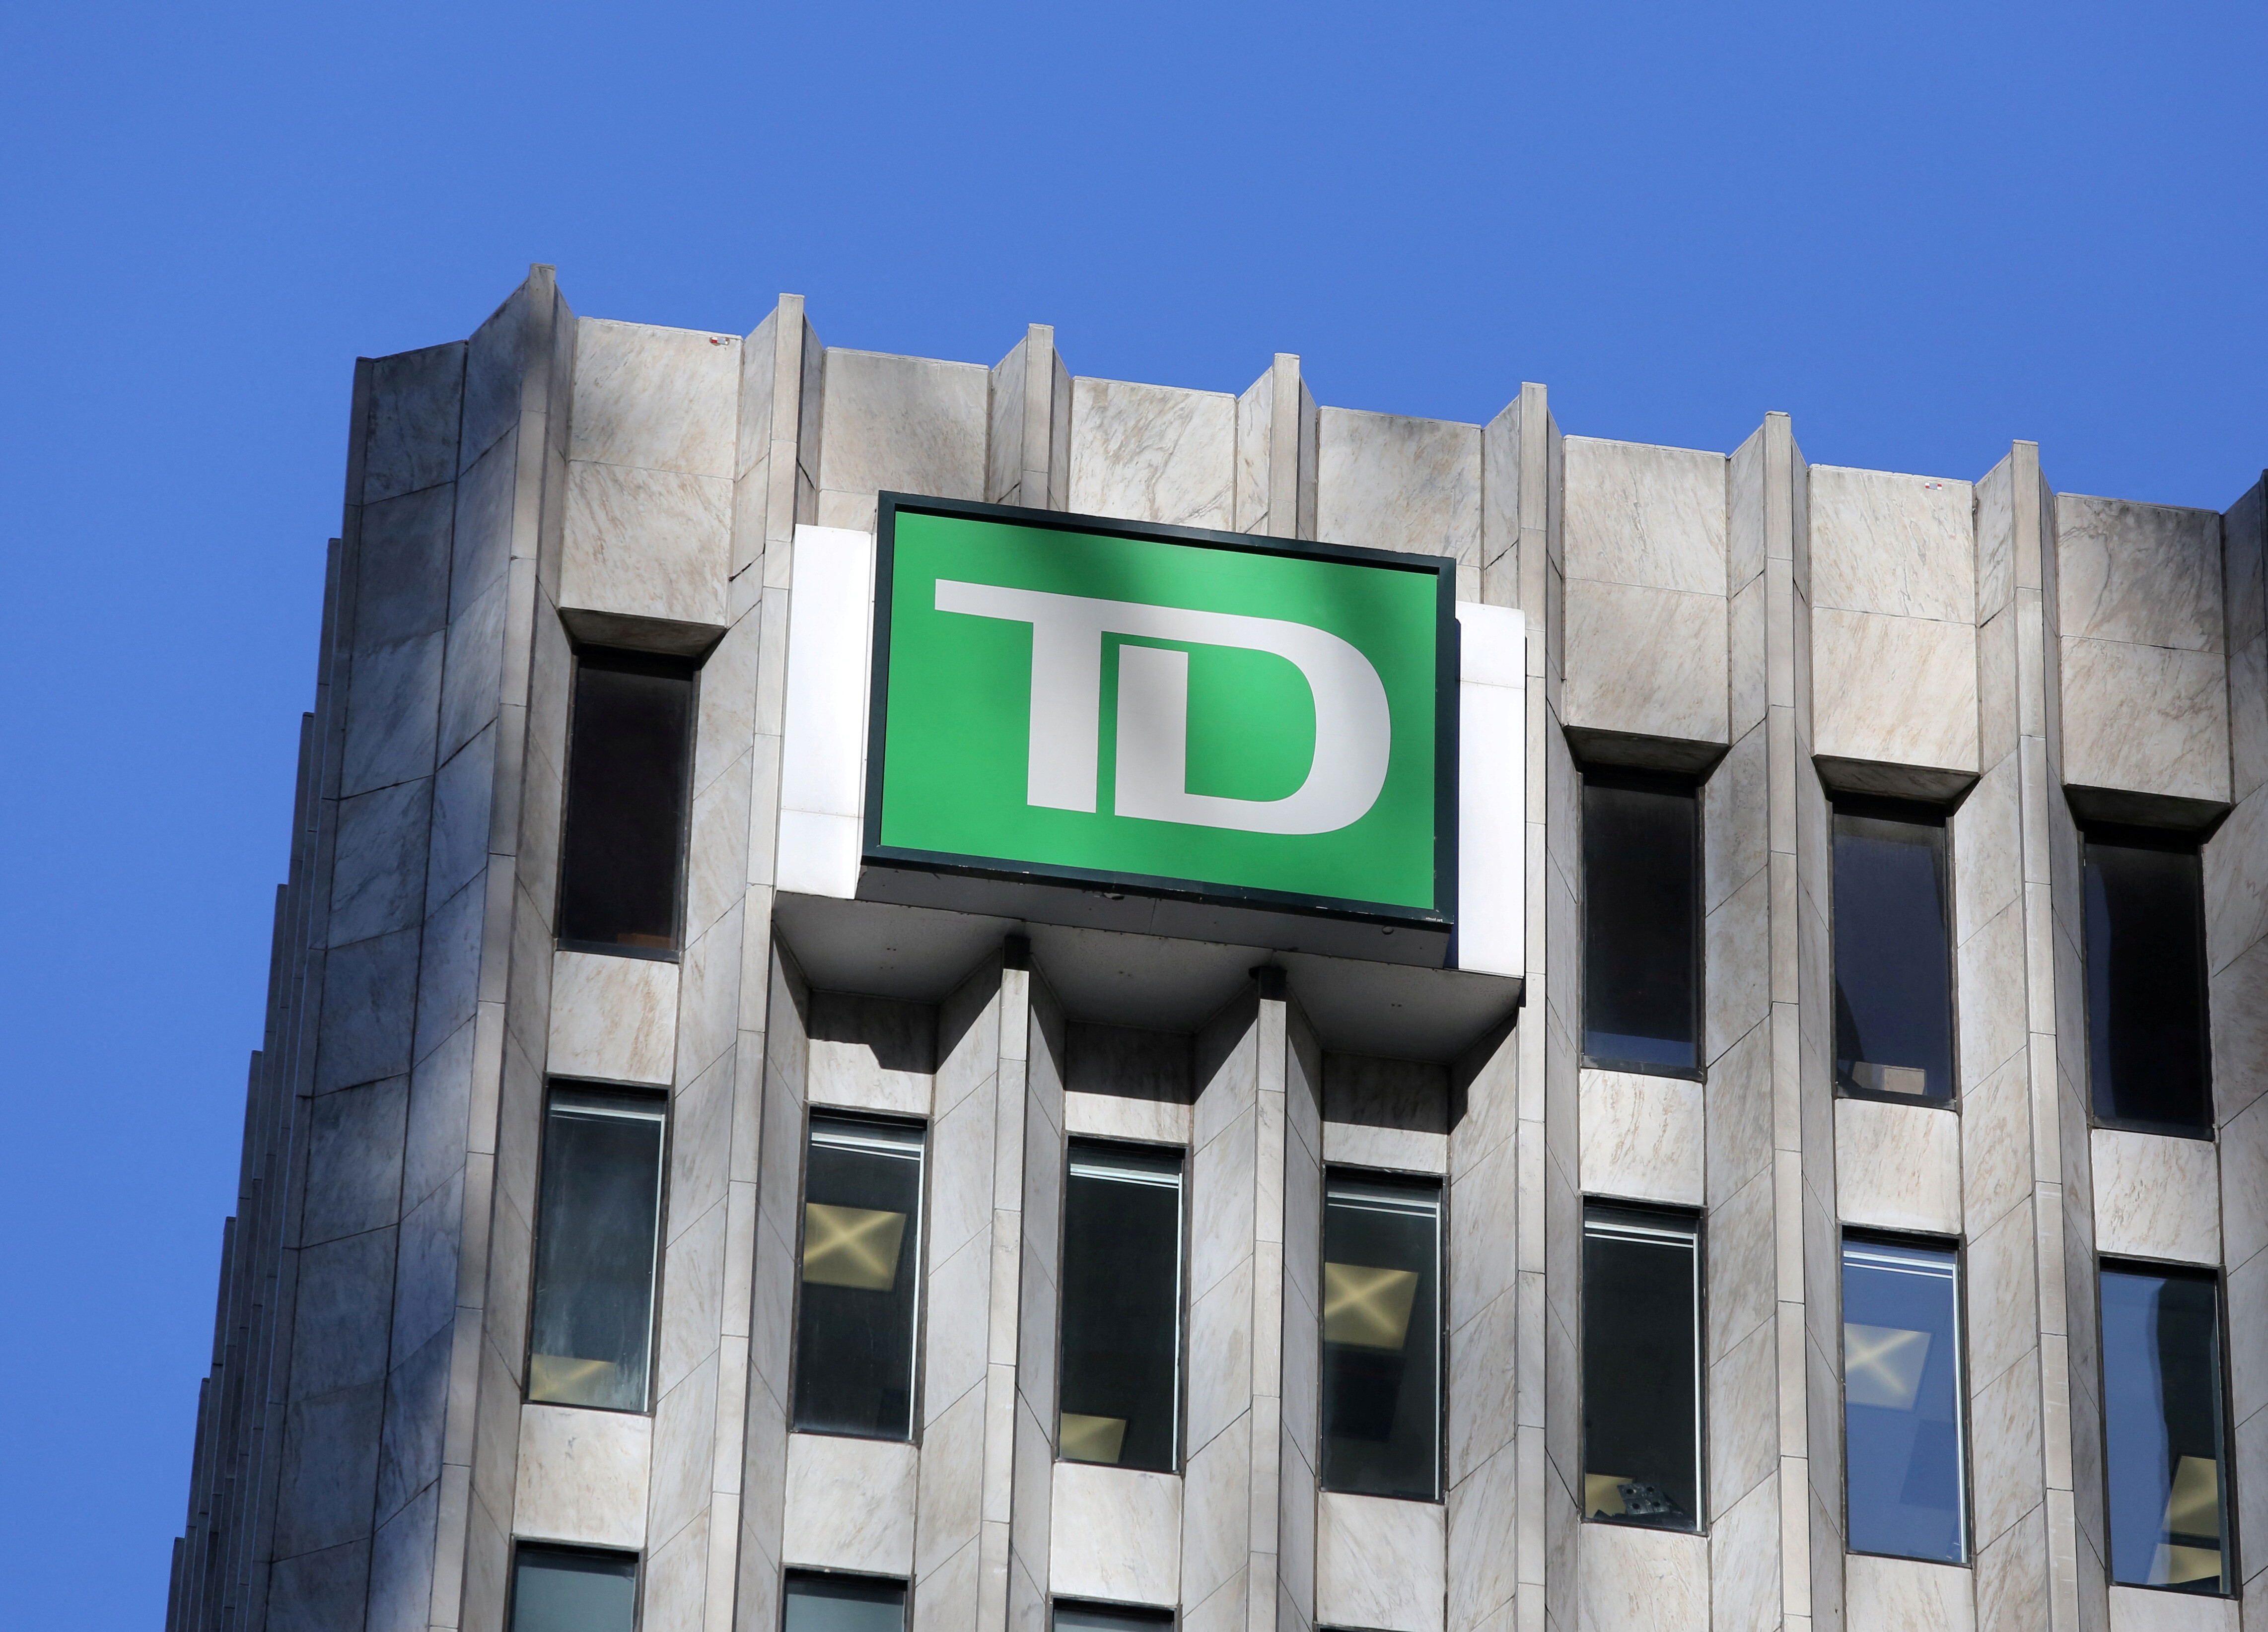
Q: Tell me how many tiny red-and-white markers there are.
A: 2